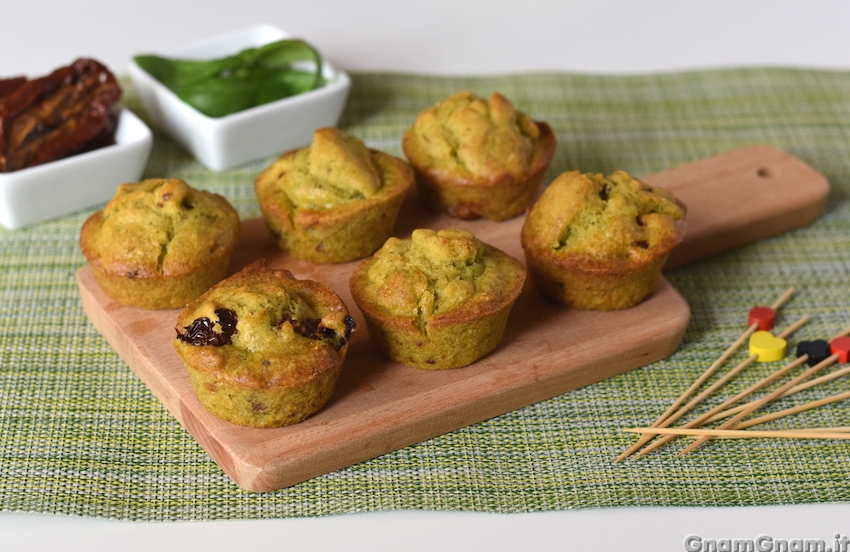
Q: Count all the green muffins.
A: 6